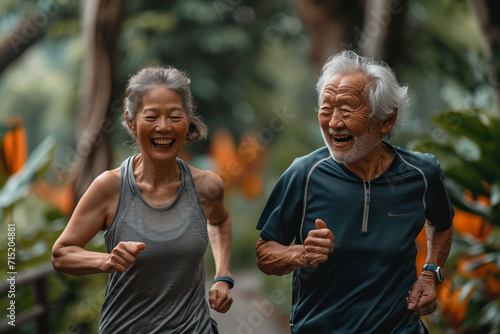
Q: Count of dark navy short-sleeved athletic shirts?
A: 1